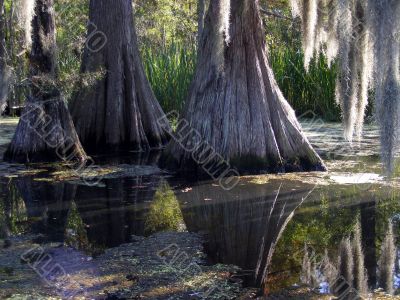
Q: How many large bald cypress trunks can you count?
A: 3